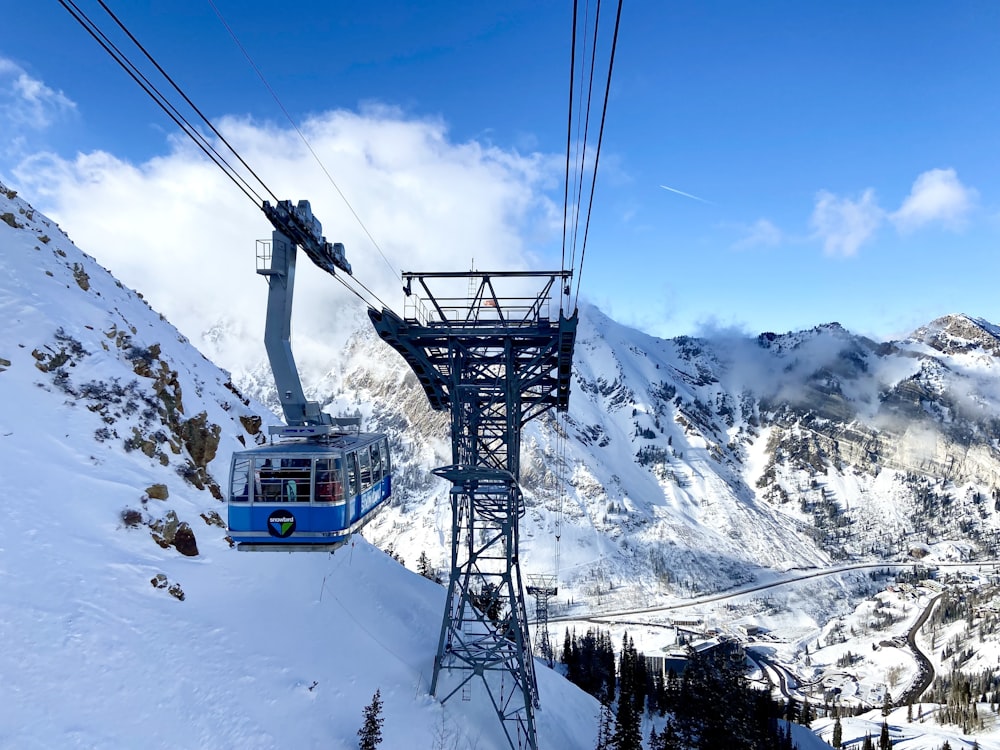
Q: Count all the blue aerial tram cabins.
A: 1